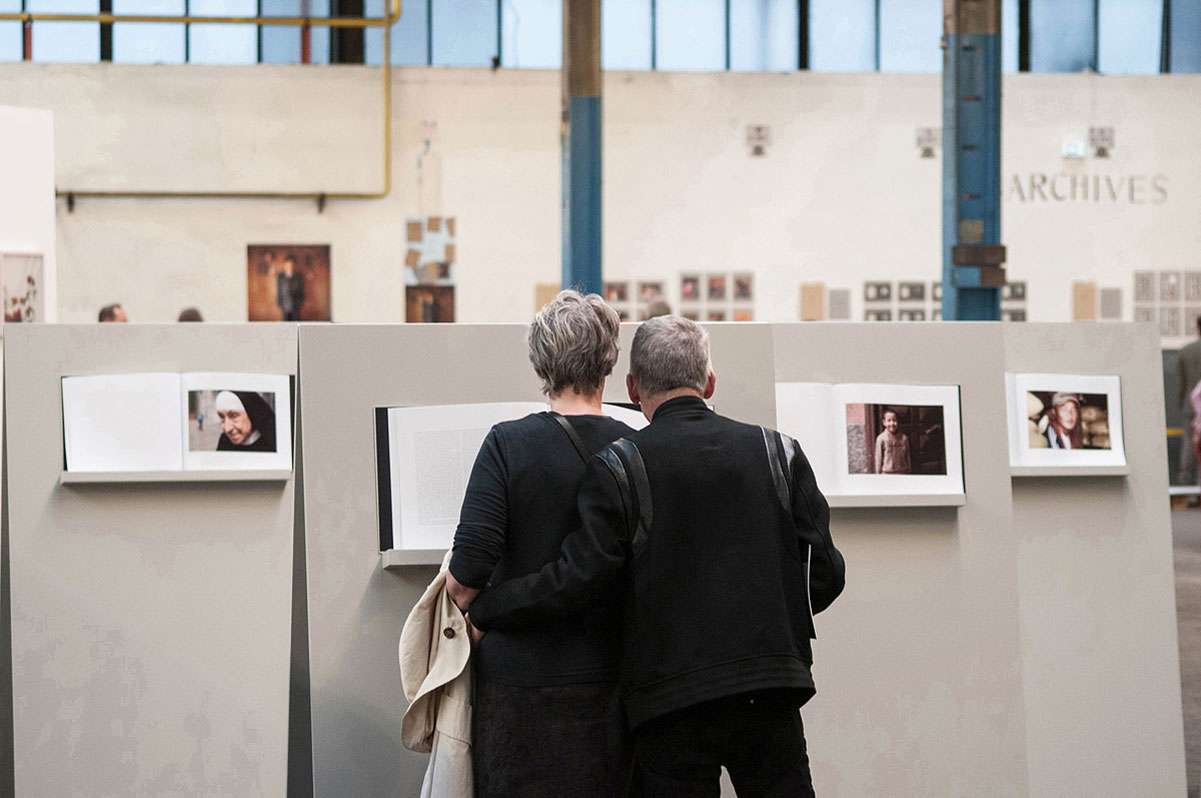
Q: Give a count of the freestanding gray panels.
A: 4